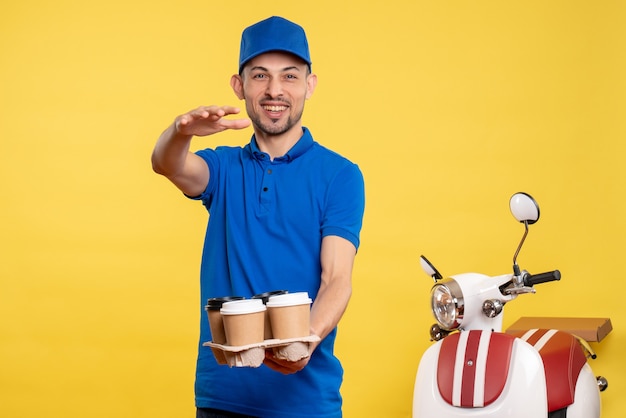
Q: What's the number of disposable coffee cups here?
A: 4